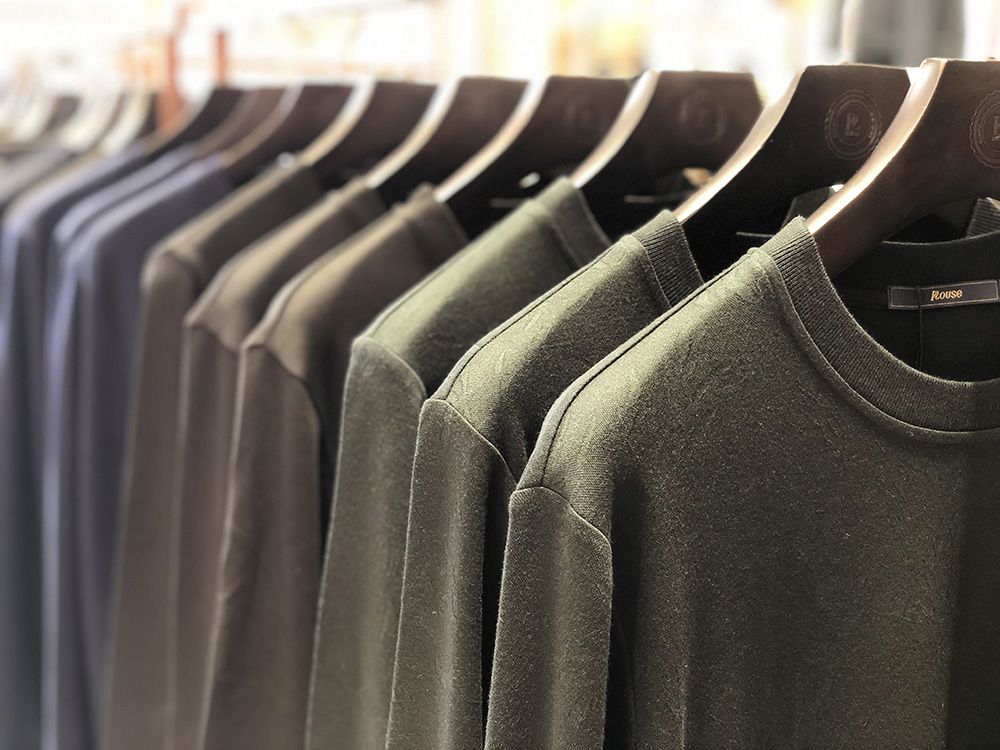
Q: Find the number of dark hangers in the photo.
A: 9